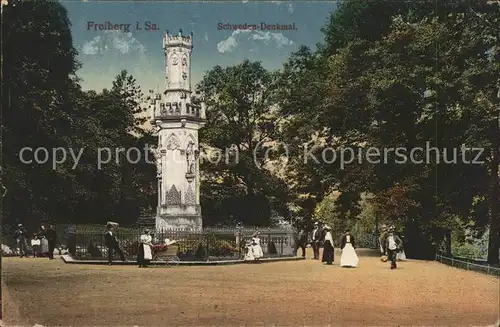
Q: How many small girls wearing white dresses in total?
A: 2